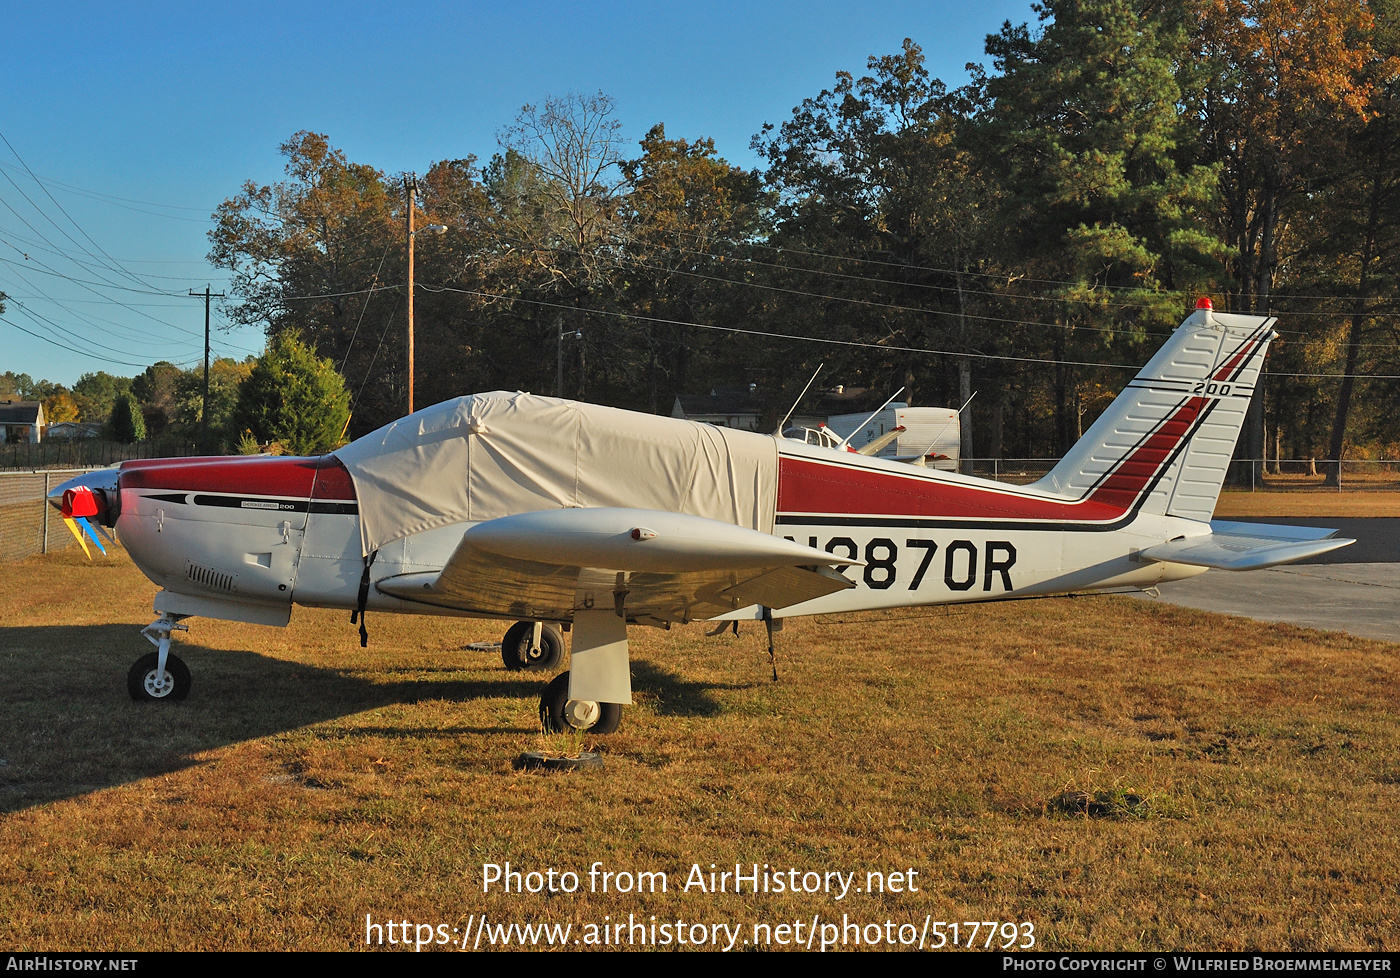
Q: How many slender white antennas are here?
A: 3